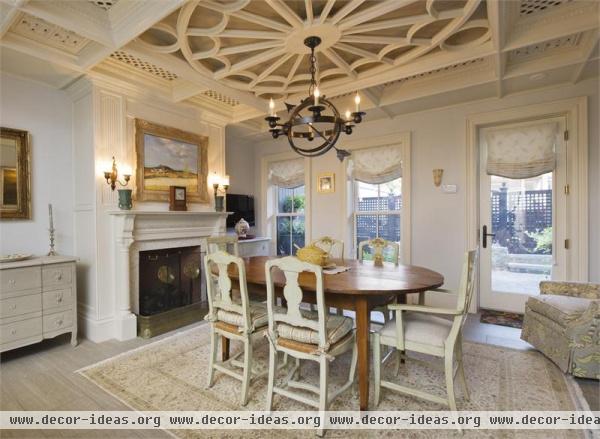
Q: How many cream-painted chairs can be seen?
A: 6